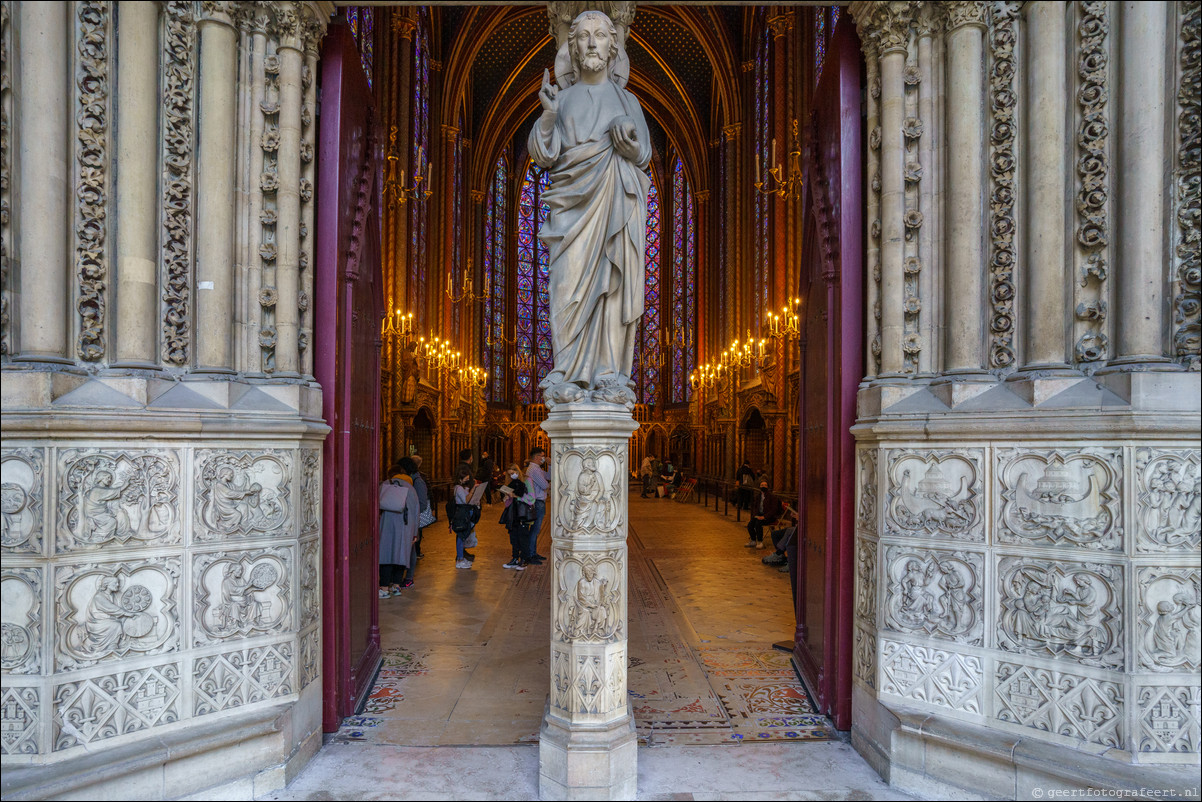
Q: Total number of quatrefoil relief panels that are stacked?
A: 2